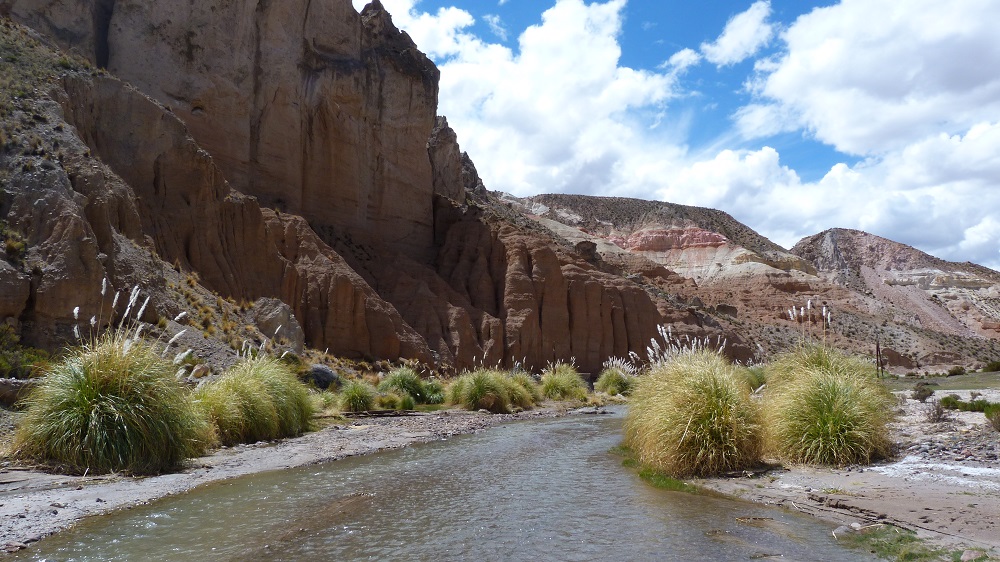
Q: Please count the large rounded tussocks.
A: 4